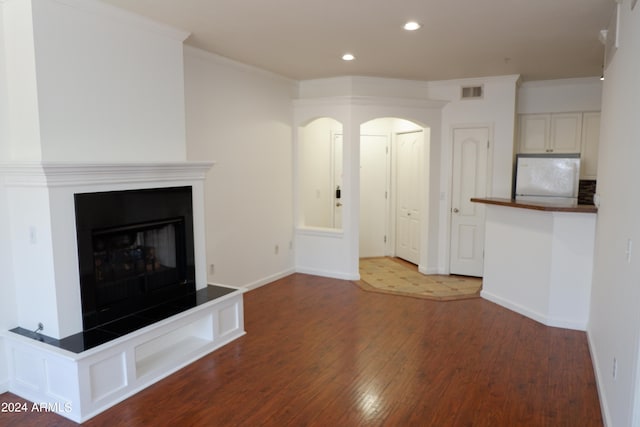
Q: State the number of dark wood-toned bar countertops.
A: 1